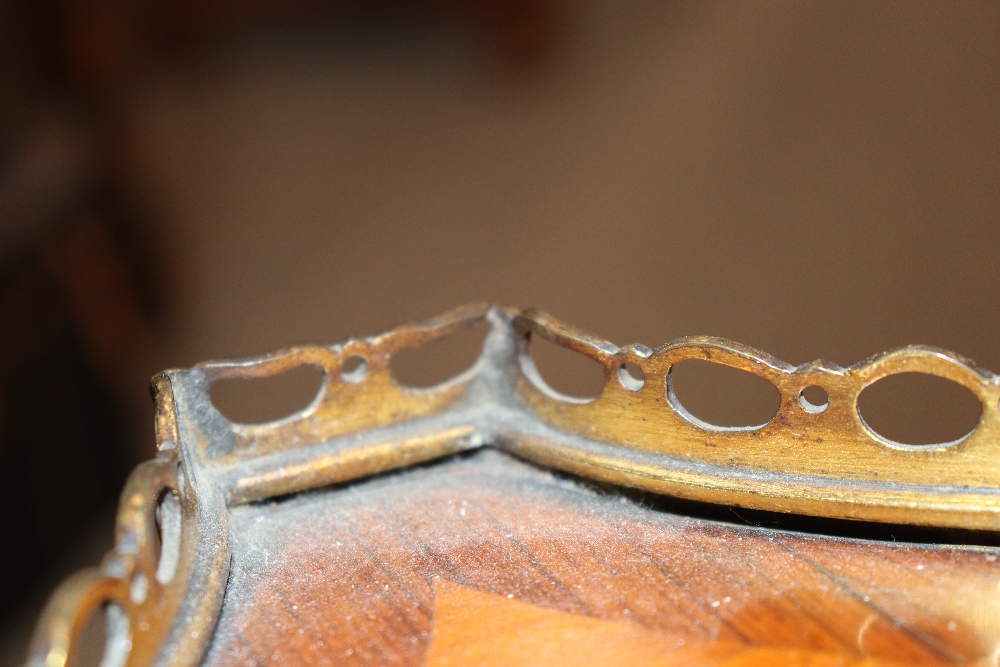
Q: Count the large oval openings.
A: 7